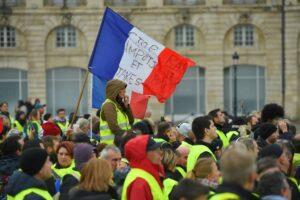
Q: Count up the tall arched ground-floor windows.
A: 4